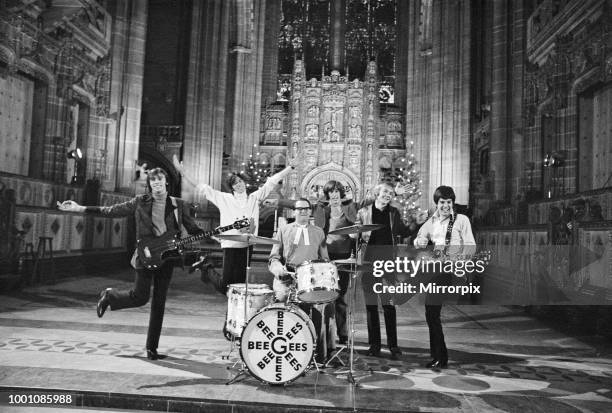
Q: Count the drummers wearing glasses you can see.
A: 1